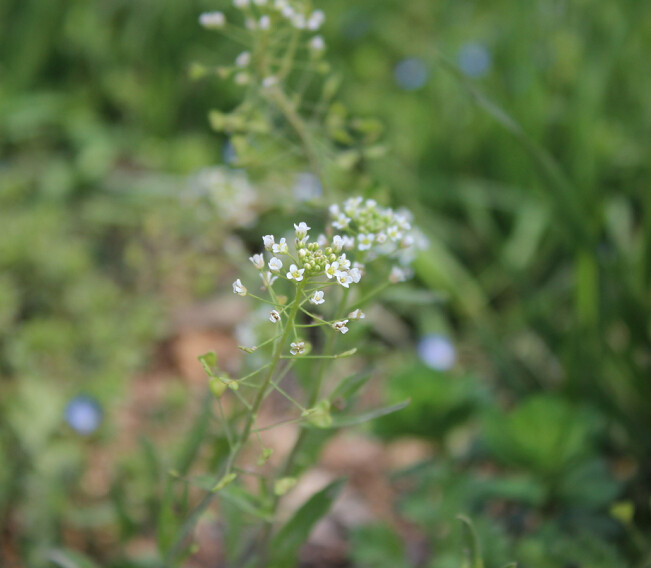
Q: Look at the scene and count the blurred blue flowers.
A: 4